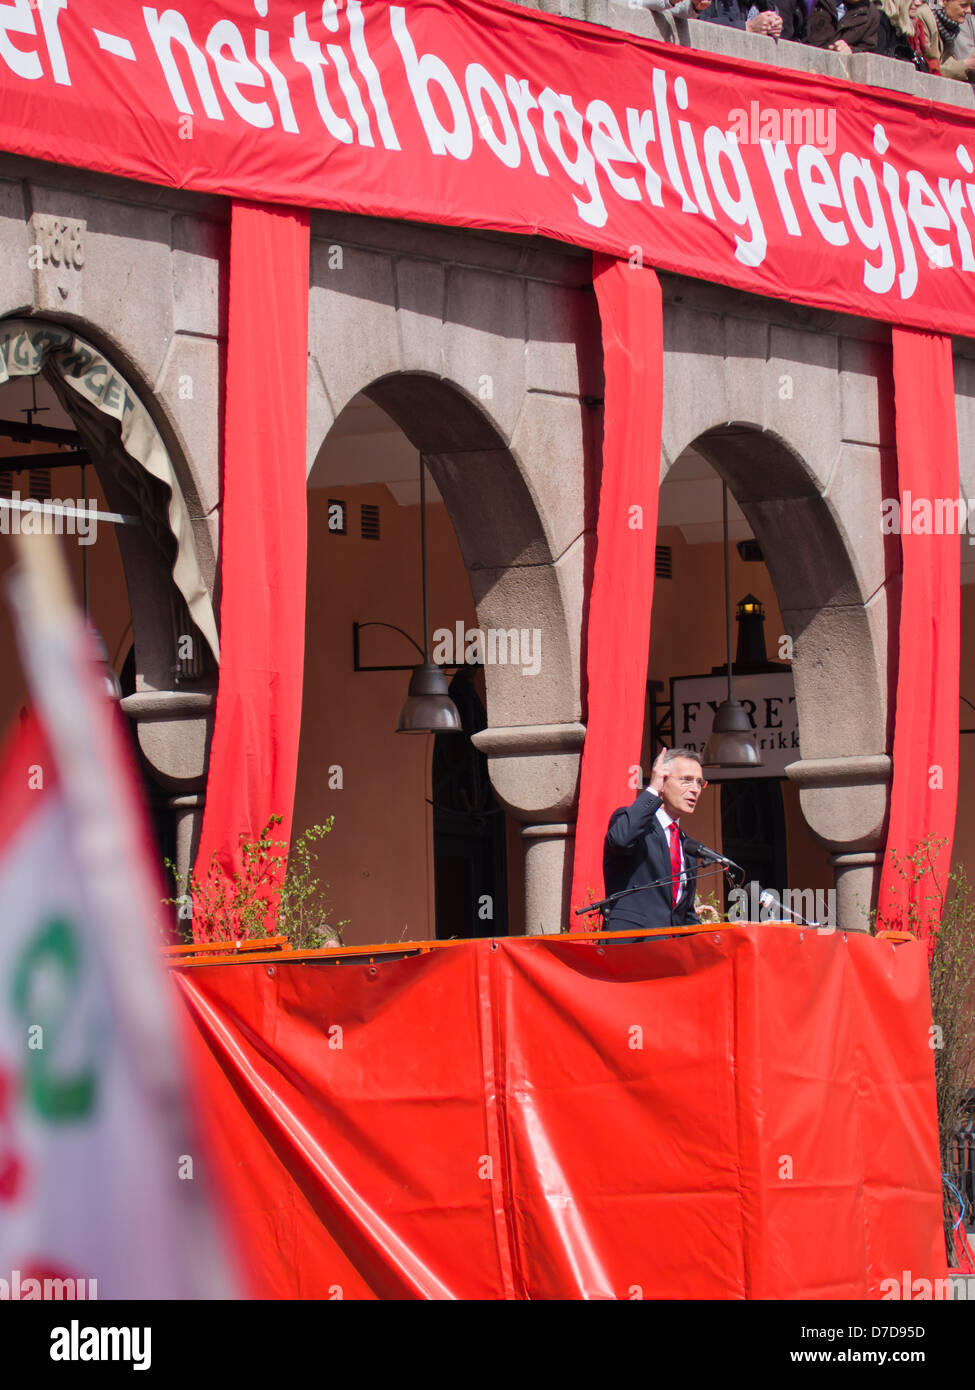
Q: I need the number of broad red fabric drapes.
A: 3